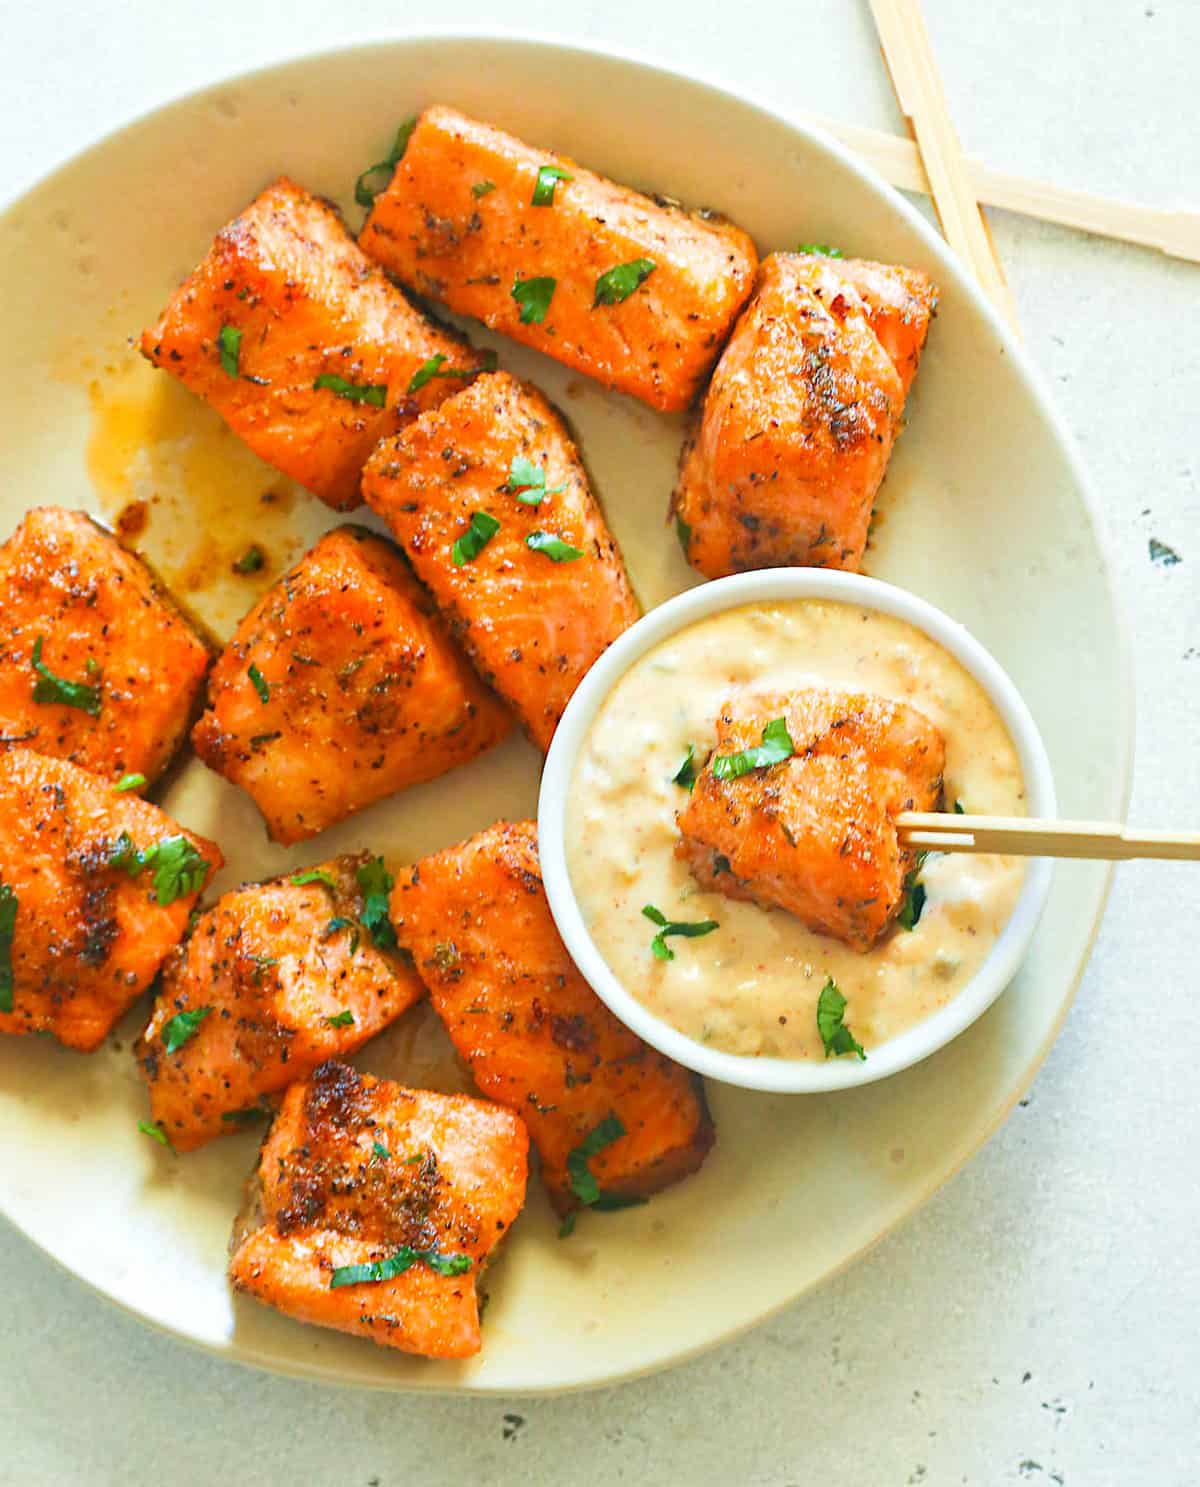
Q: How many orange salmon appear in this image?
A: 11